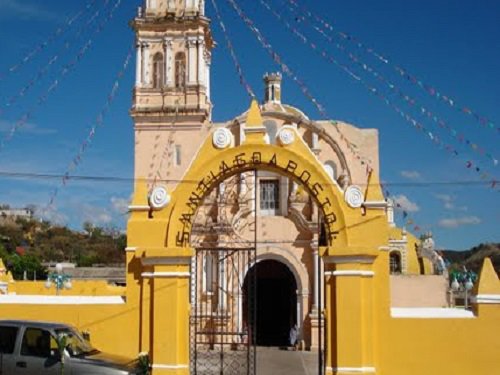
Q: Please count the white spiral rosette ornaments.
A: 4